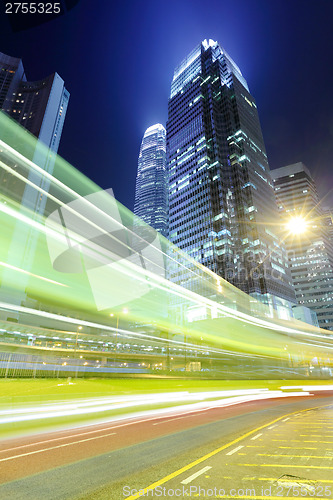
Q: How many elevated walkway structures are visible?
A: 1